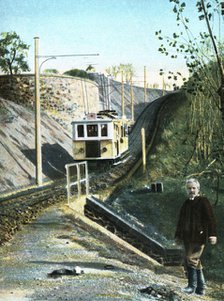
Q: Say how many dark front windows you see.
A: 3